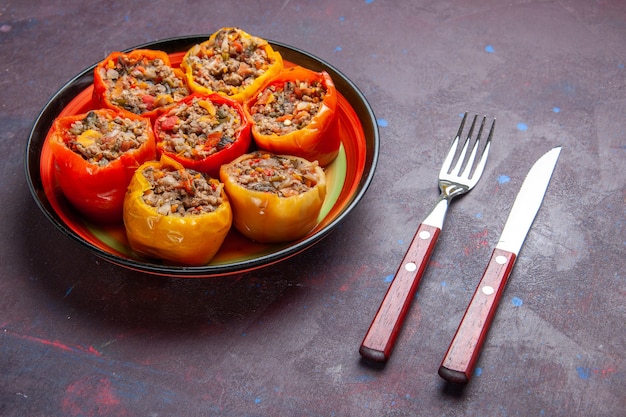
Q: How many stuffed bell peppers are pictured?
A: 7